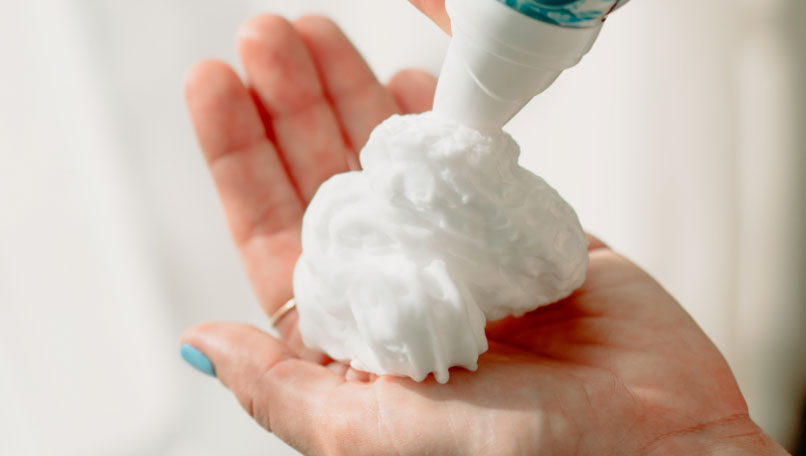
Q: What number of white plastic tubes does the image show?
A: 1